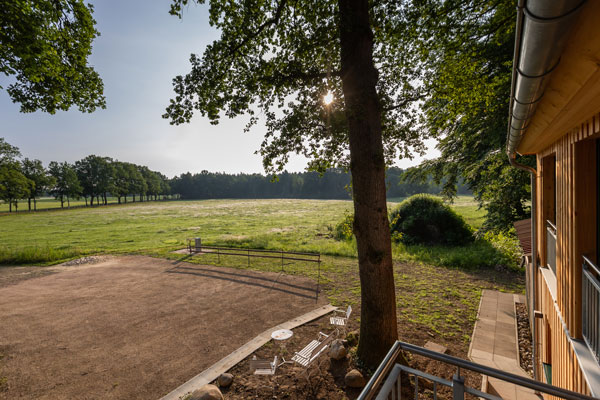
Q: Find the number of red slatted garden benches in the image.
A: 0